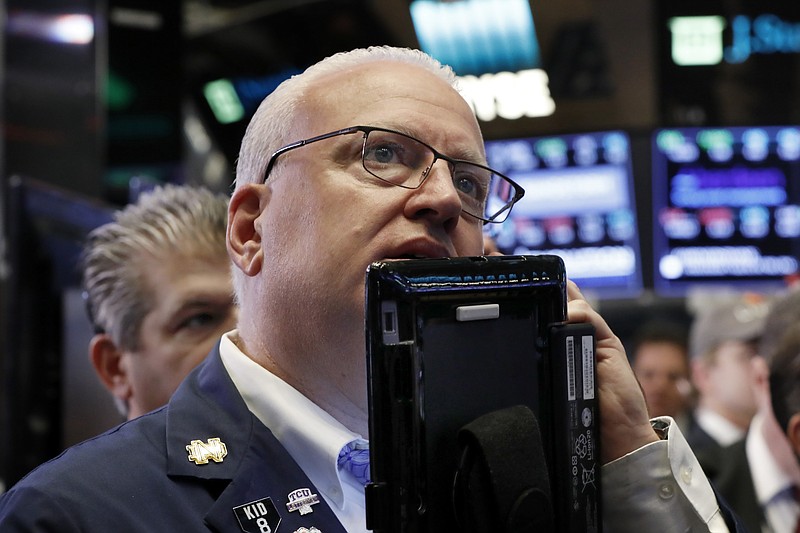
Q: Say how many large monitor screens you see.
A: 2